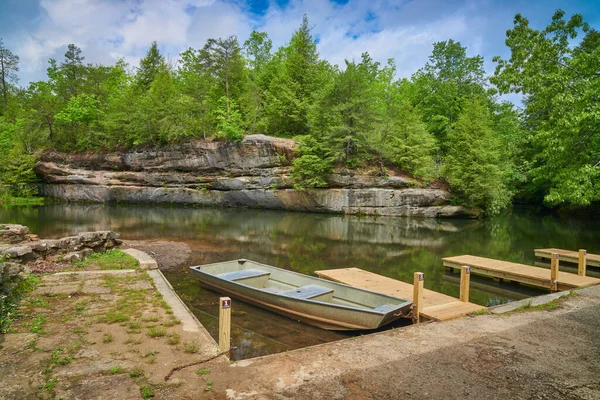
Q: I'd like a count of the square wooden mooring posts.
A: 5